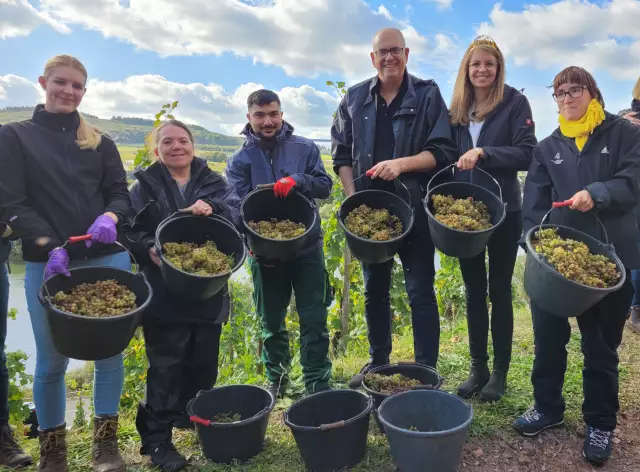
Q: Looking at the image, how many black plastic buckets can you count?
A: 10